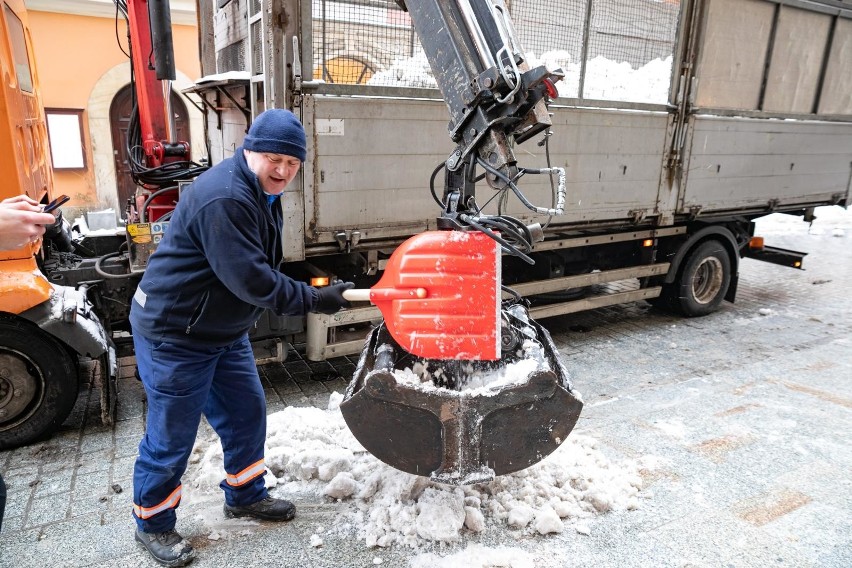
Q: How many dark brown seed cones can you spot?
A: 0